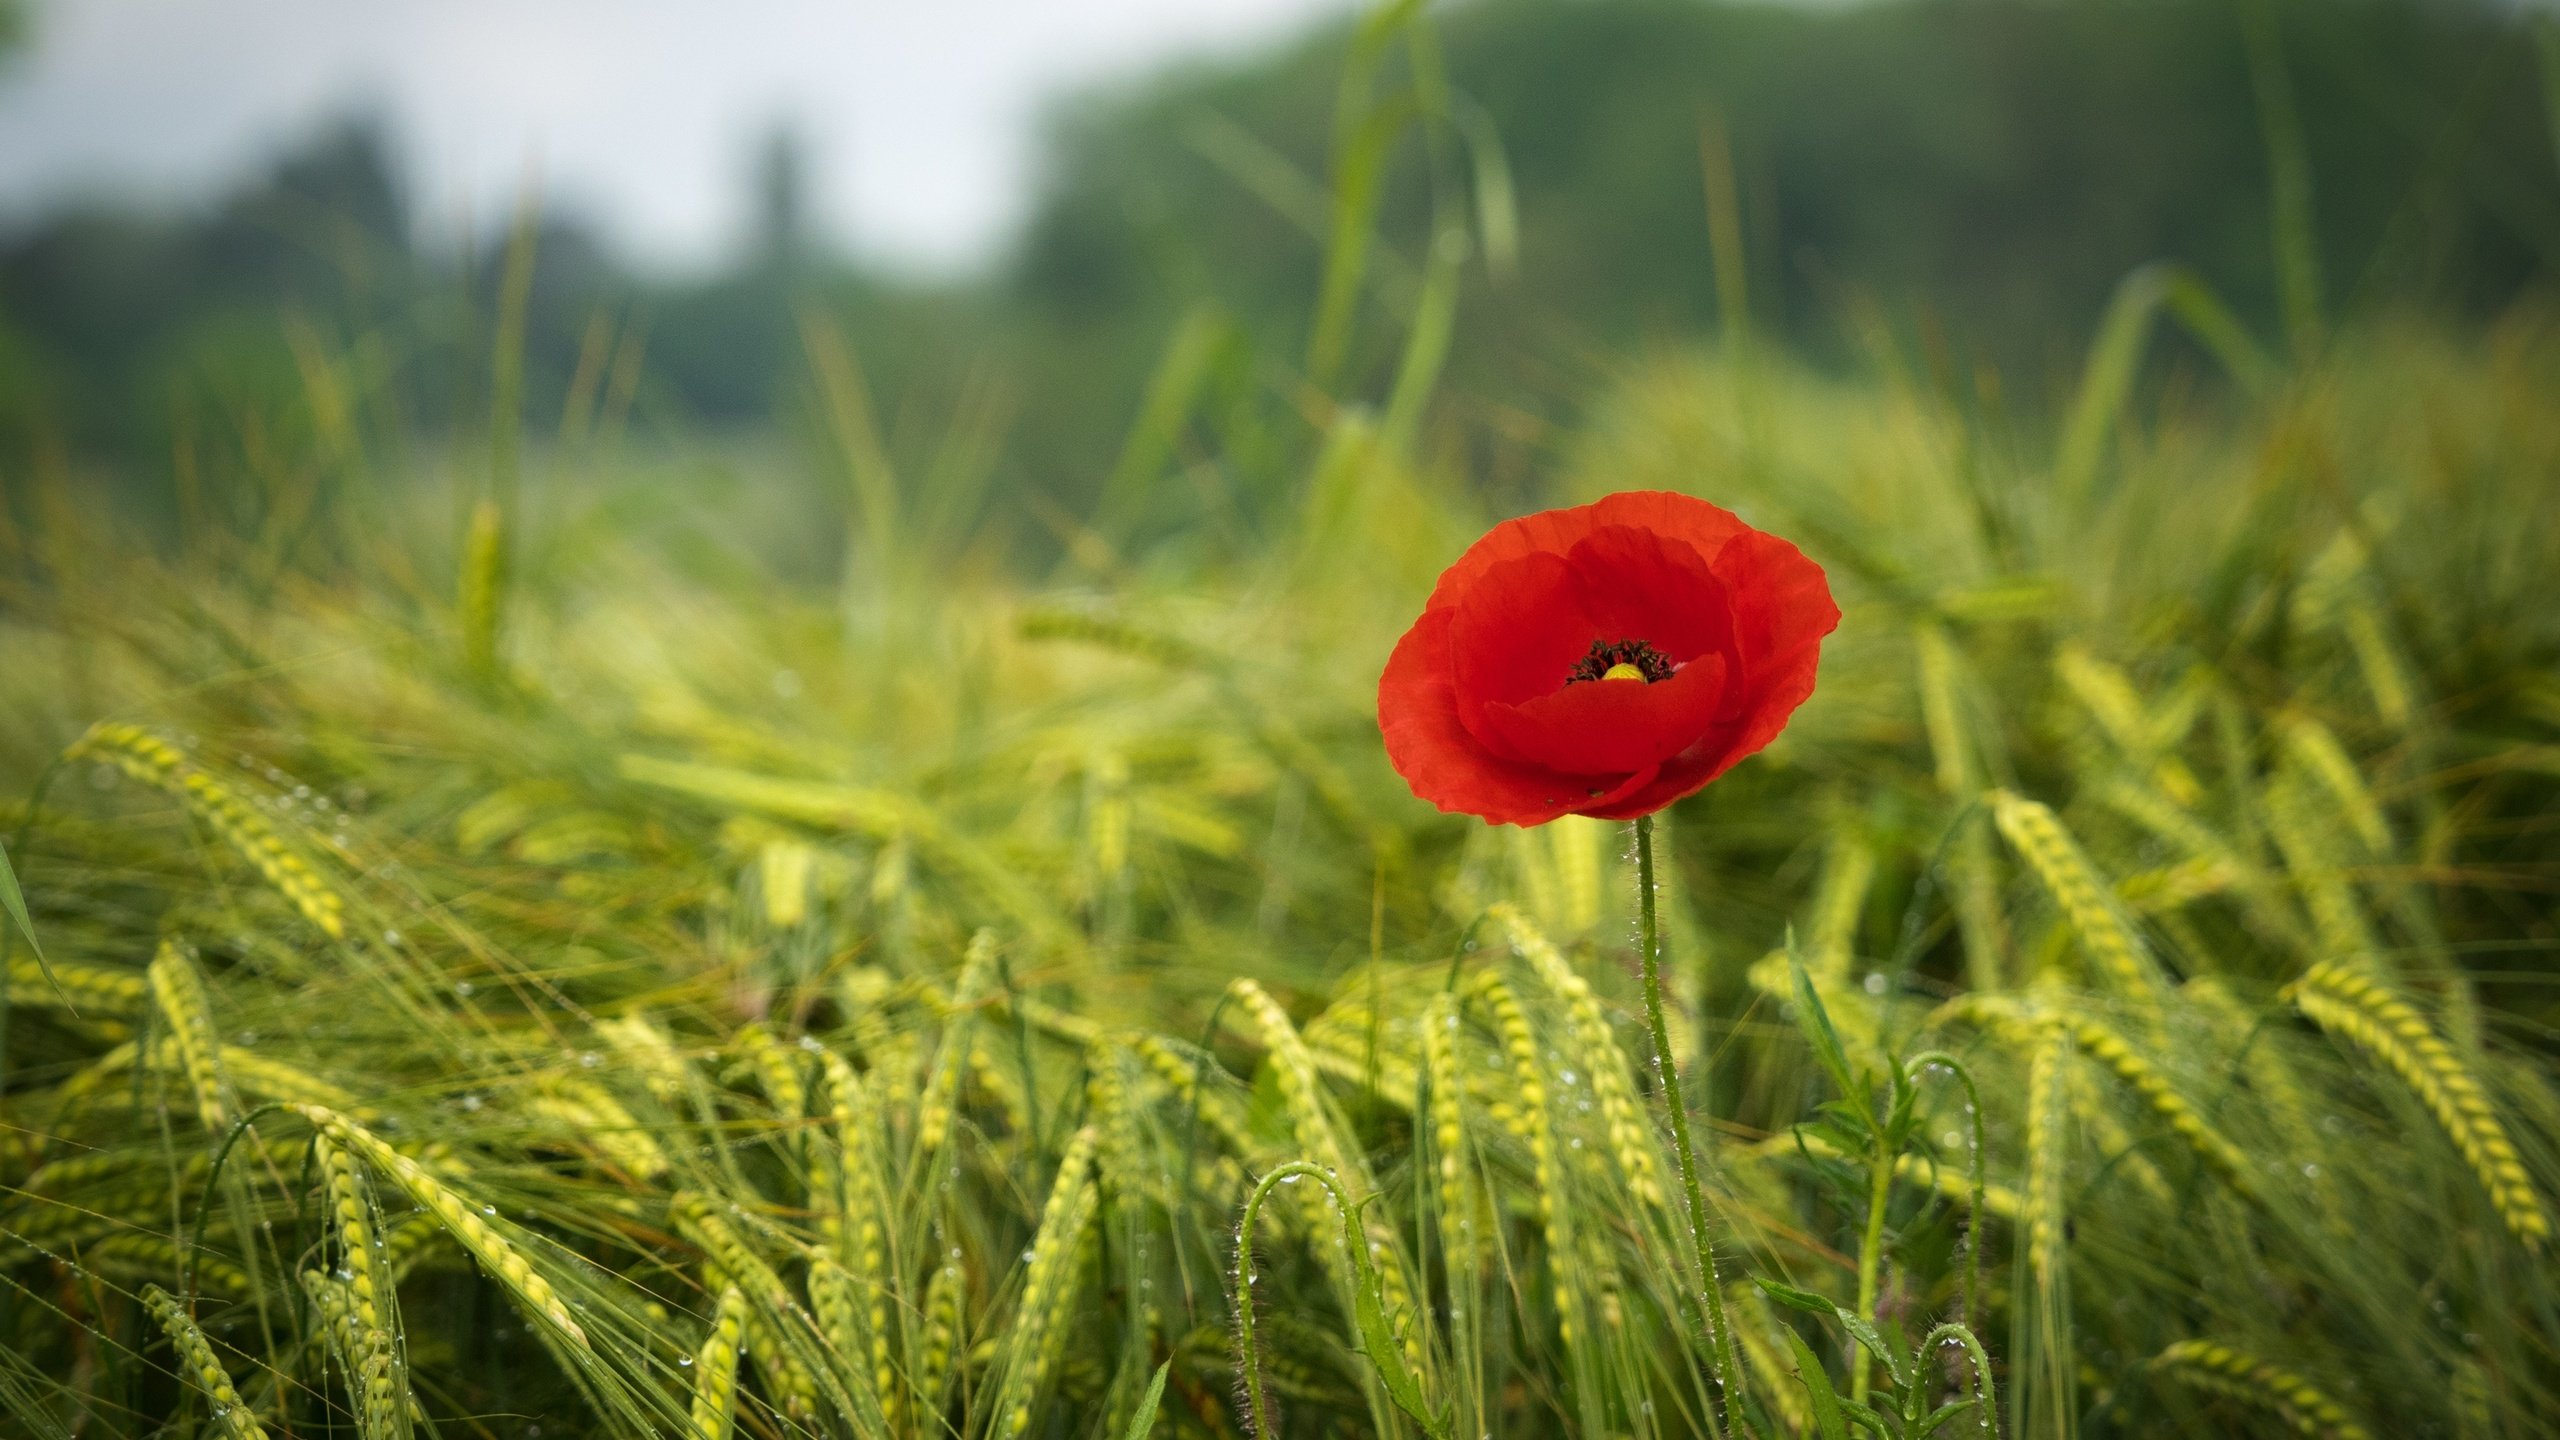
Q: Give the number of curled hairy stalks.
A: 3